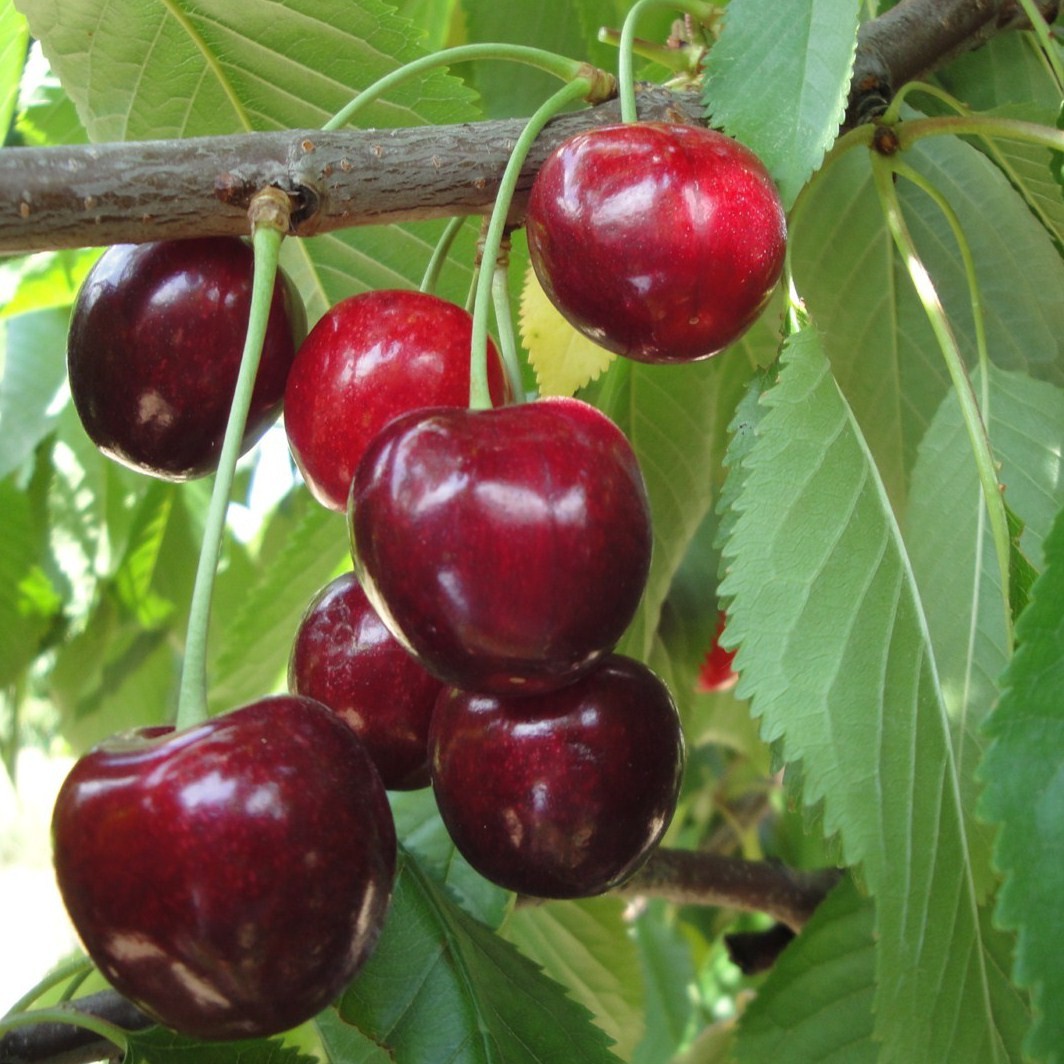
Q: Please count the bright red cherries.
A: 2